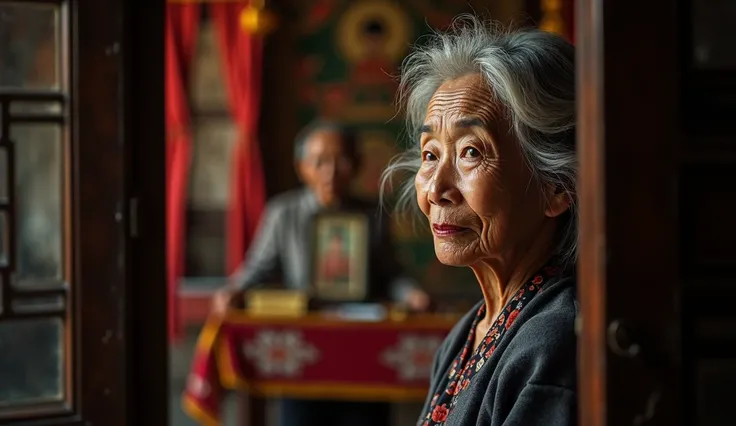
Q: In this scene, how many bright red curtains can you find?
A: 2